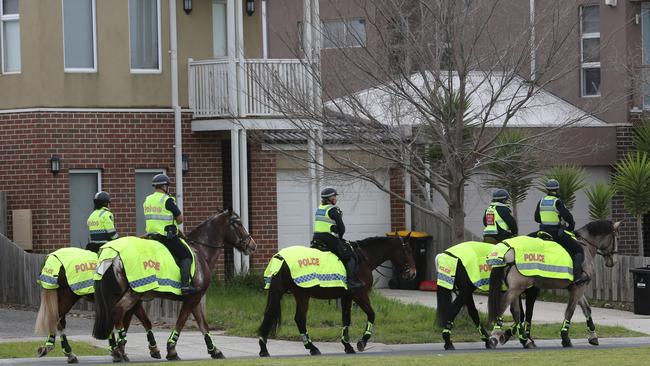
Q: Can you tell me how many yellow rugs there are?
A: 5